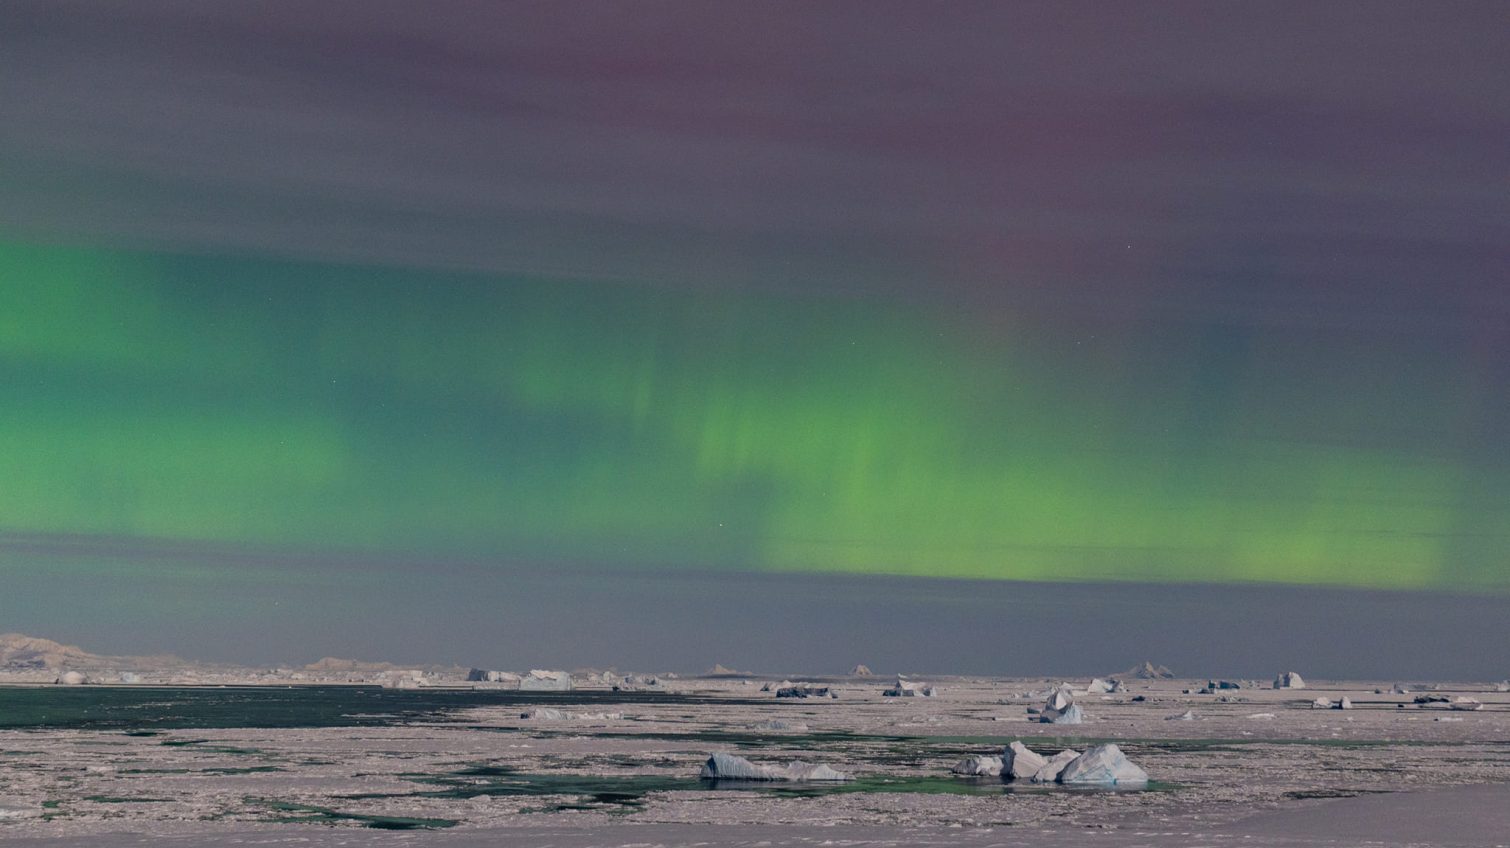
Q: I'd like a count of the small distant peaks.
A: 3